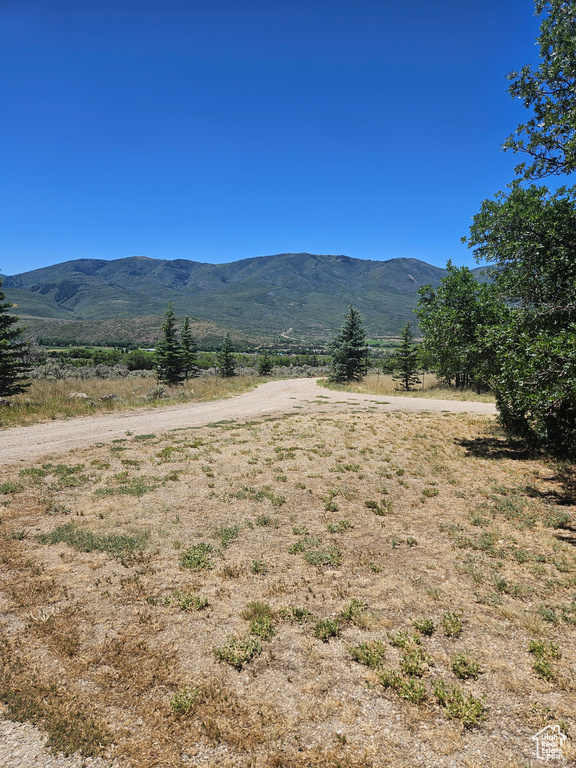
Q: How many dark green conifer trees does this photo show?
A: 7